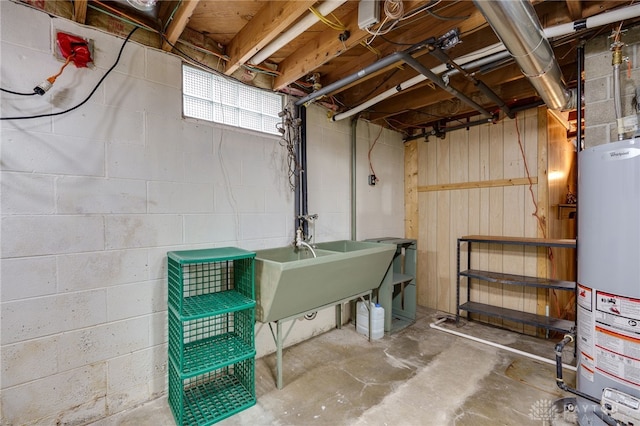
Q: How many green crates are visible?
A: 3